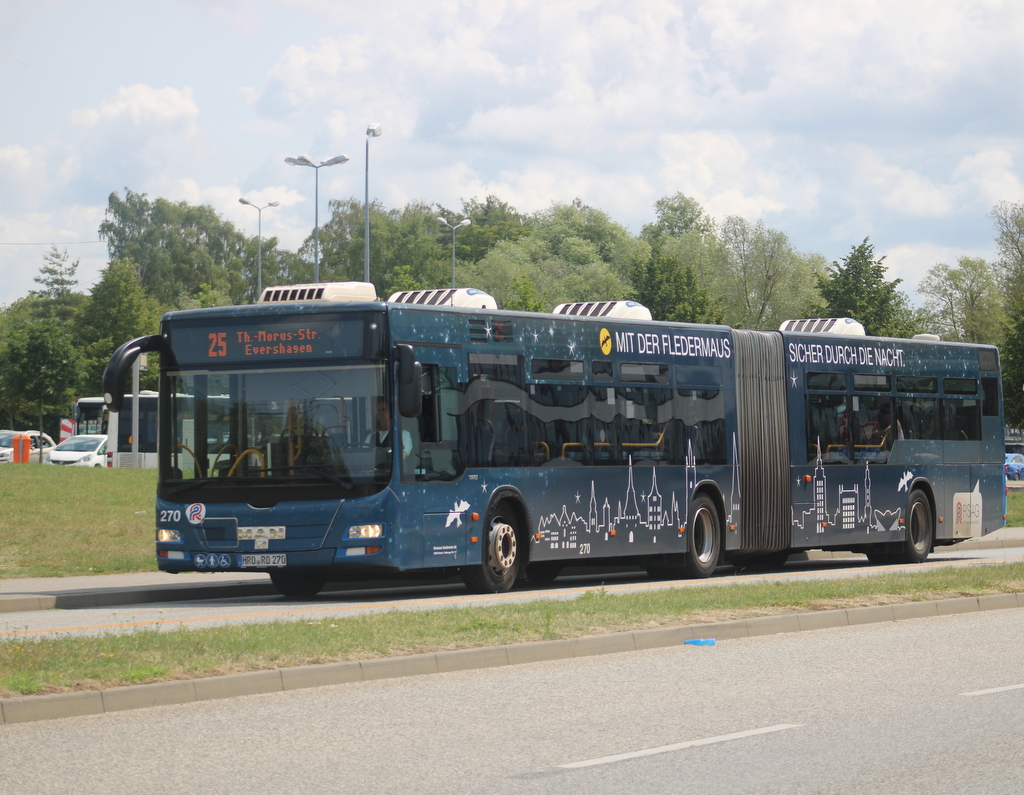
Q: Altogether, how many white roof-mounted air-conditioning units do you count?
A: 4